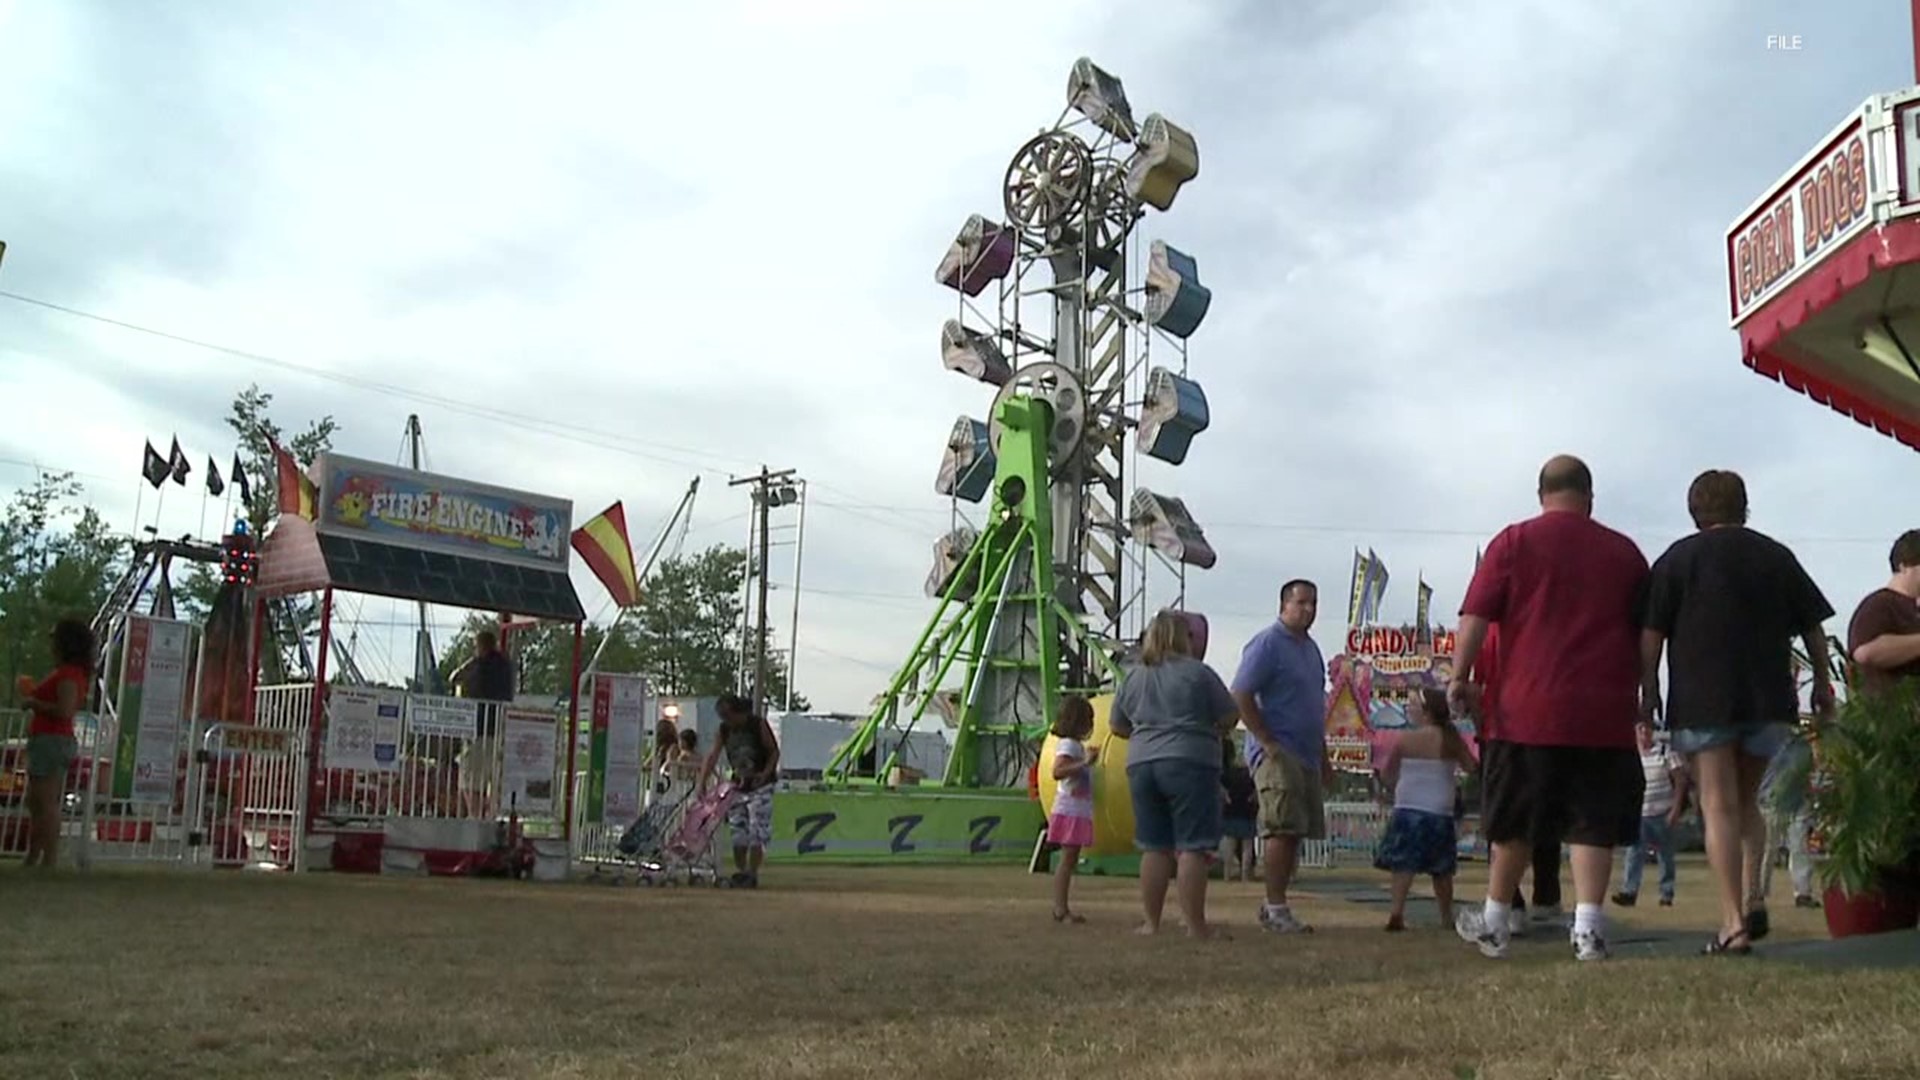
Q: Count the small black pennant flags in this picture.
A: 4